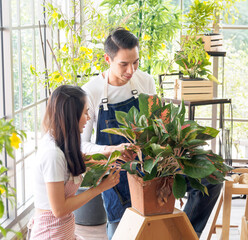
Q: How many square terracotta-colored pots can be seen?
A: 1